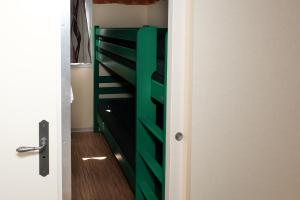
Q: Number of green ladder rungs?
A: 3